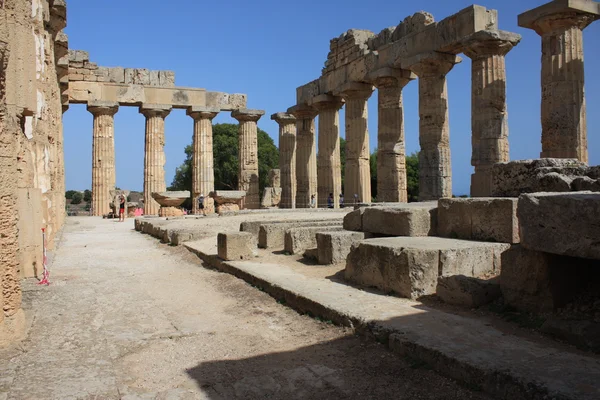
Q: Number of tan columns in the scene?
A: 12